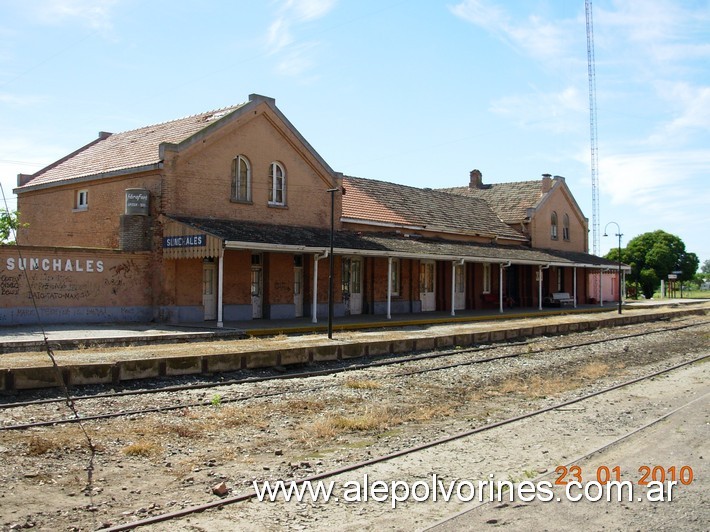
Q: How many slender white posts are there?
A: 9